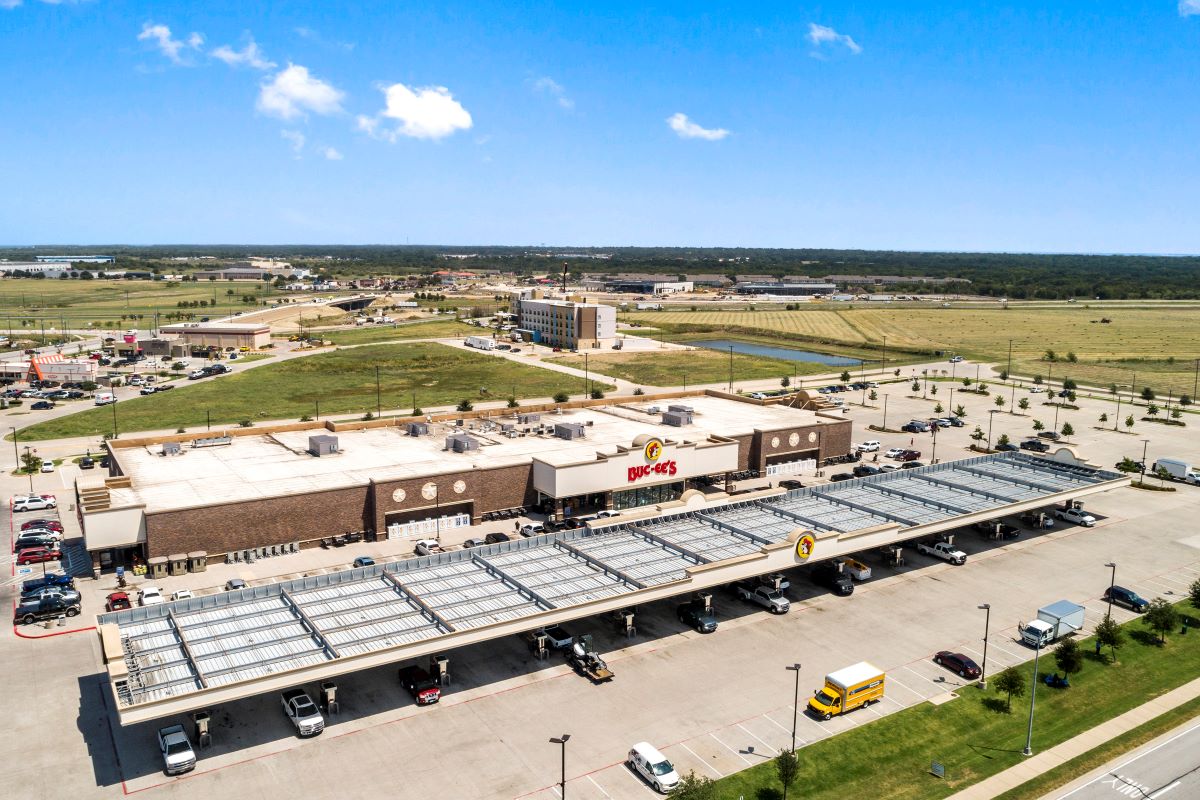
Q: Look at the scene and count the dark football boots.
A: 0